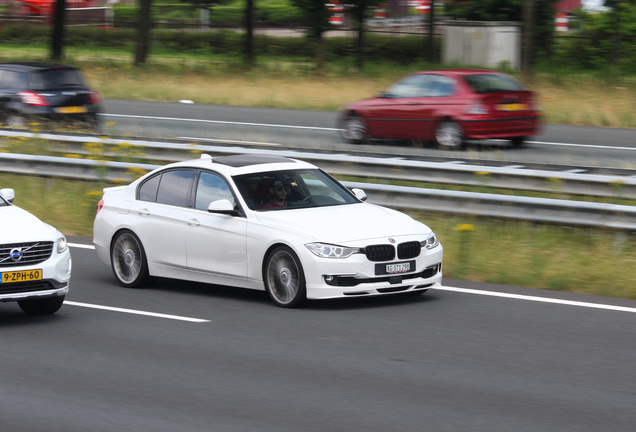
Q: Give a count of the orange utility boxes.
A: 0